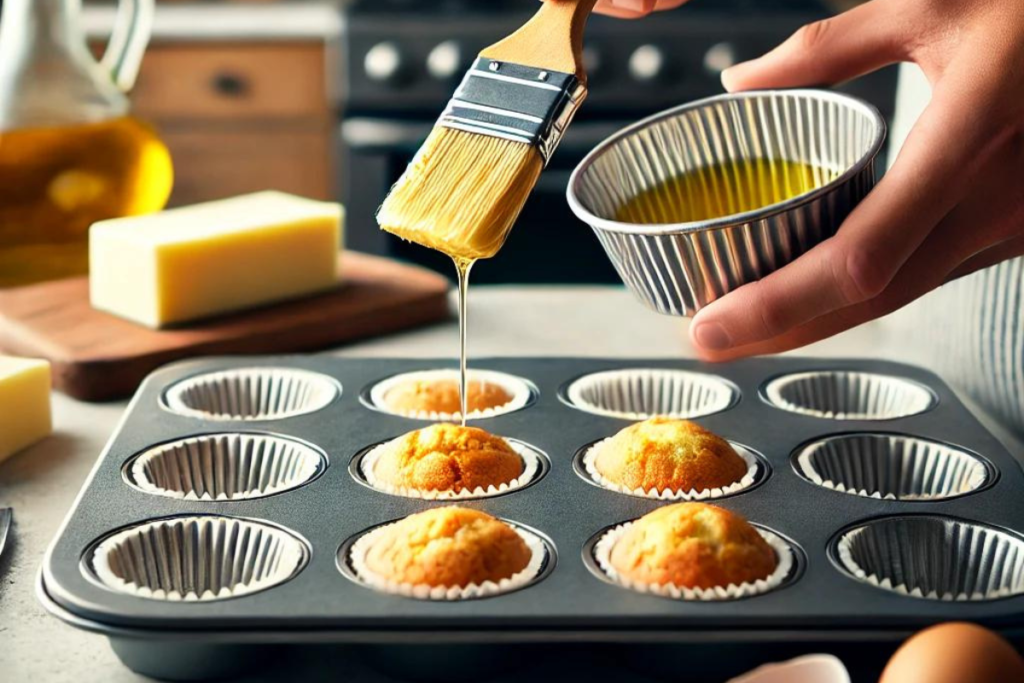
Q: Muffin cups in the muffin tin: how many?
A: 12